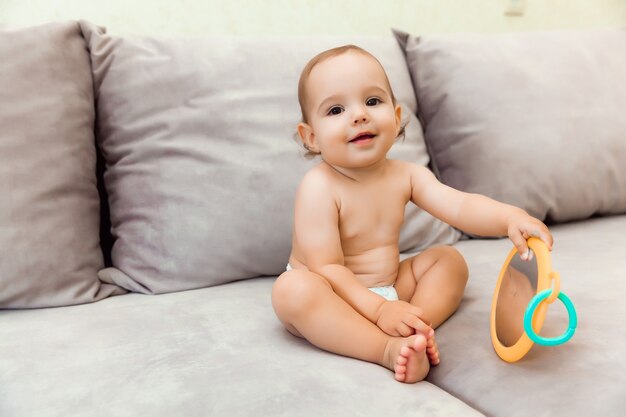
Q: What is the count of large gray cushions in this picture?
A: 3